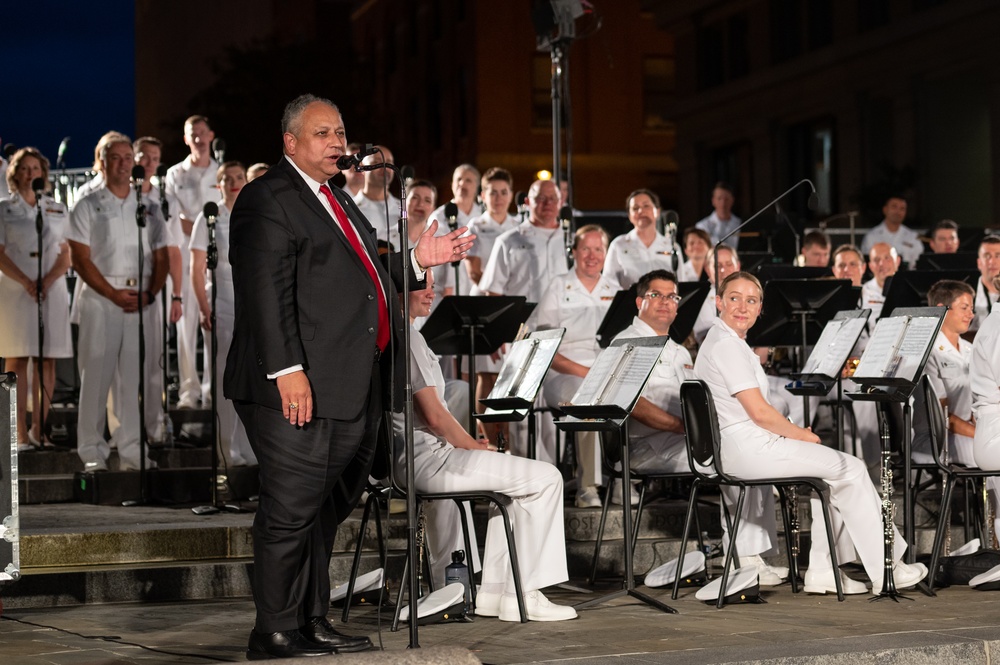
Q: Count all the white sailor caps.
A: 6